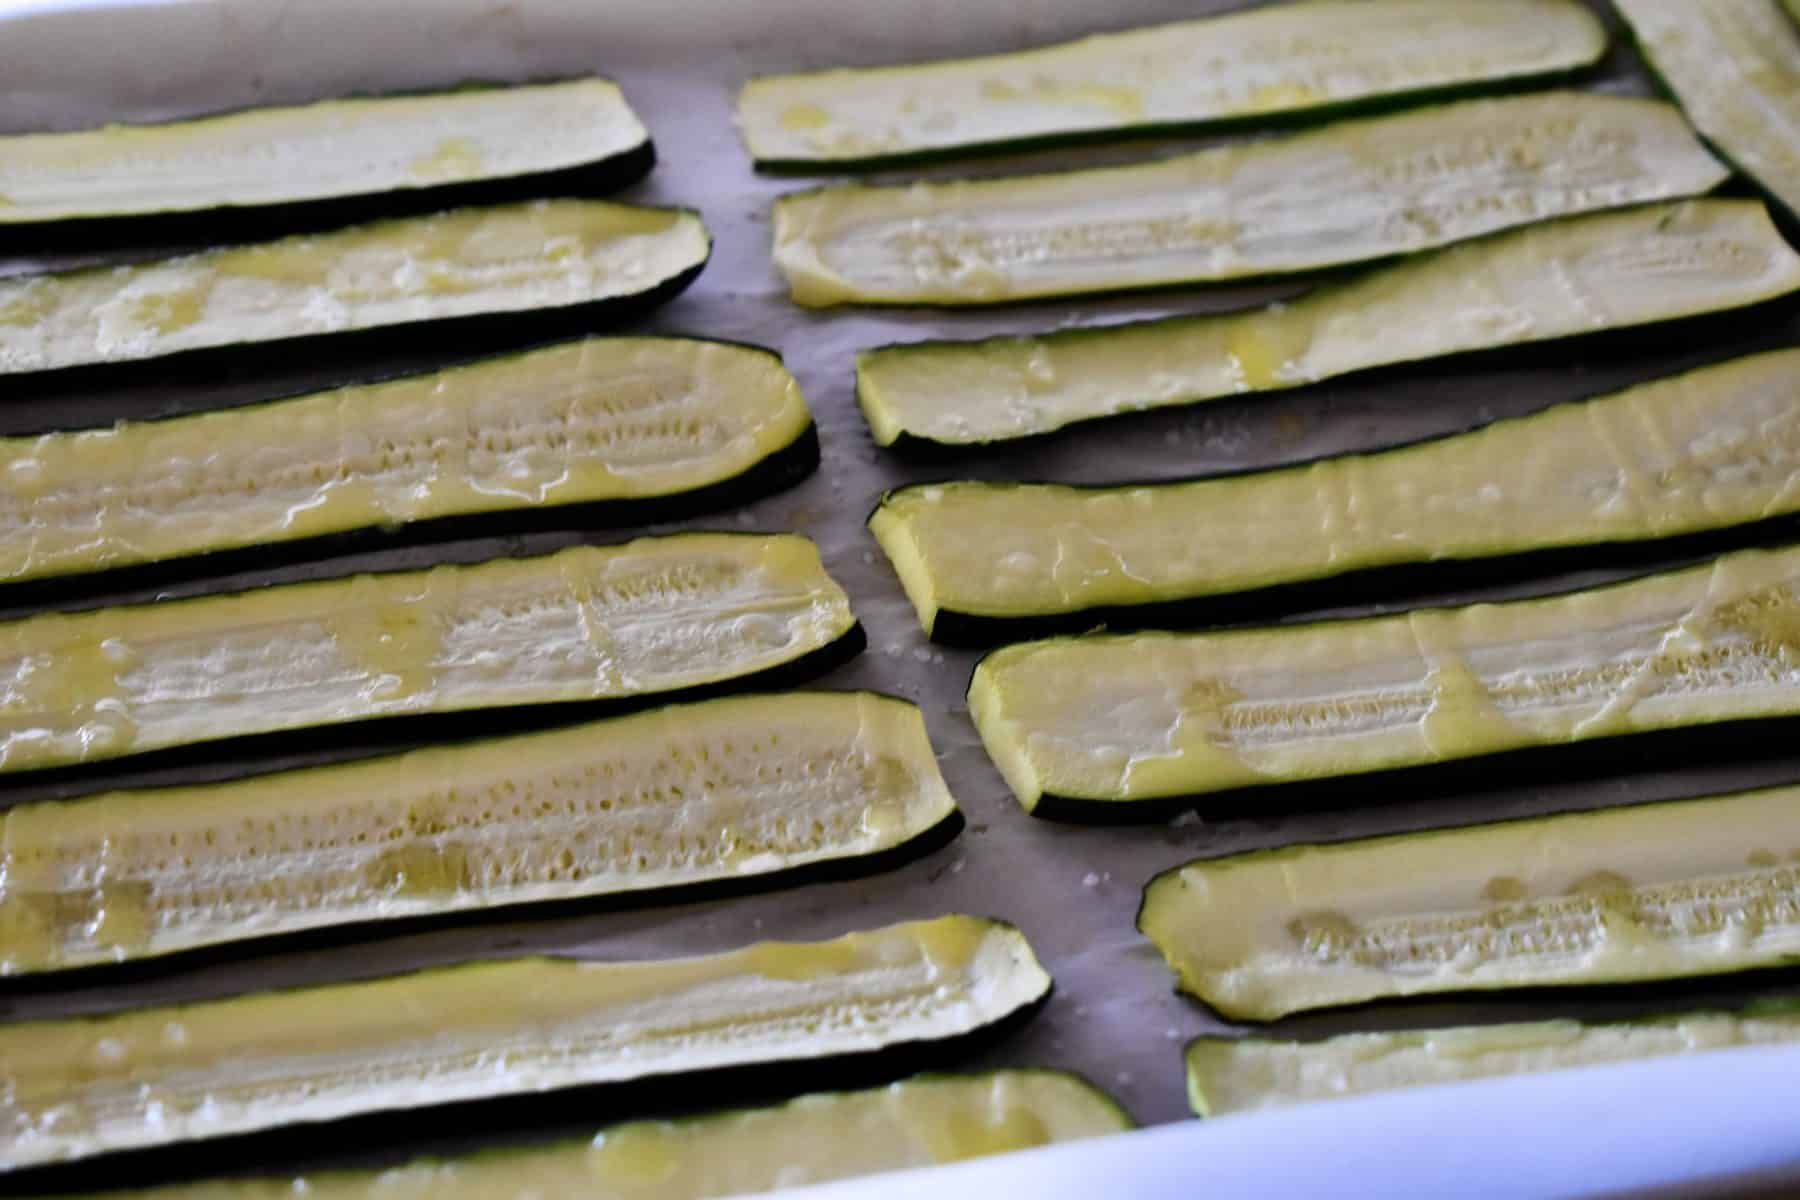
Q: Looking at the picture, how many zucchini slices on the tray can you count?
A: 15